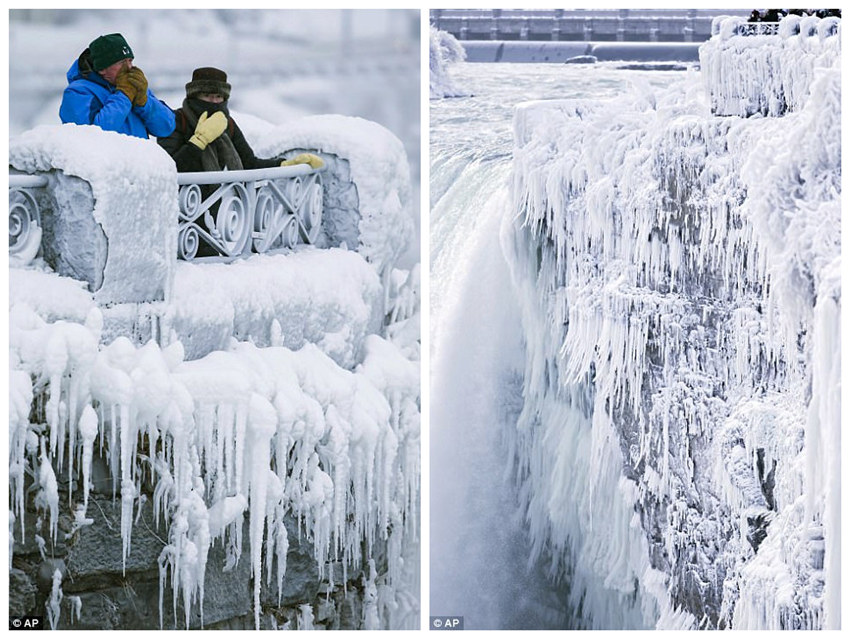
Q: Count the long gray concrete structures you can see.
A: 2